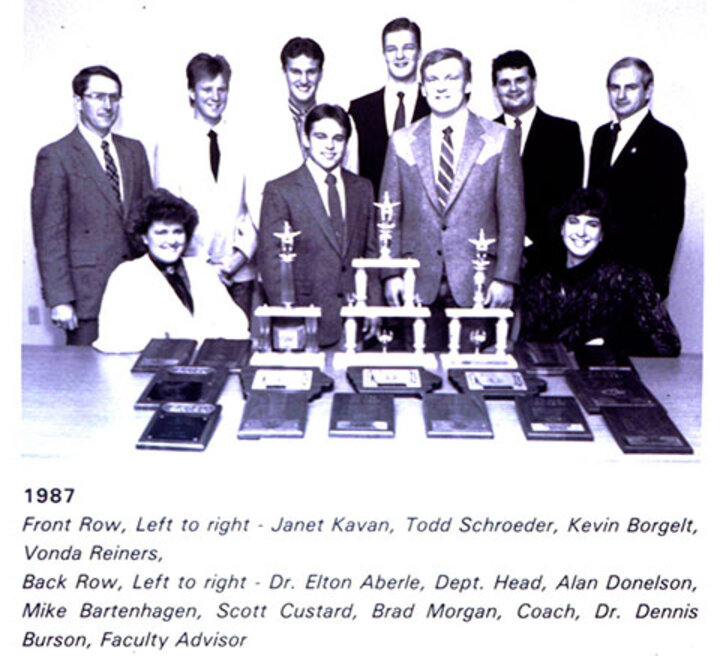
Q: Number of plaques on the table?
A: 15